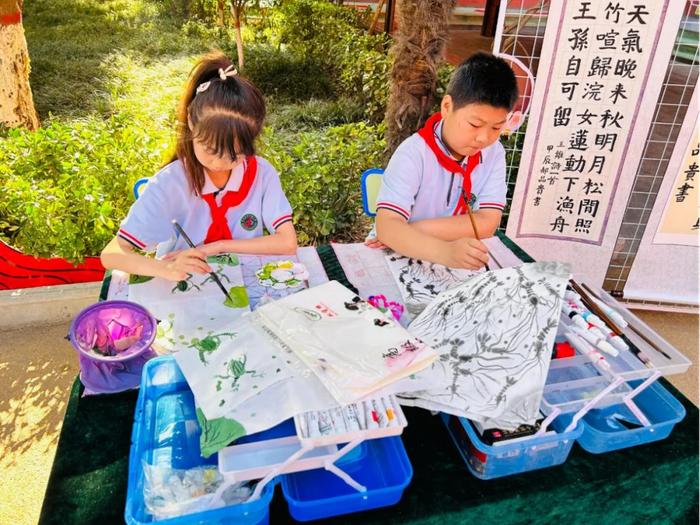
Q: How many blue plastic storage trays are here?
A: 4